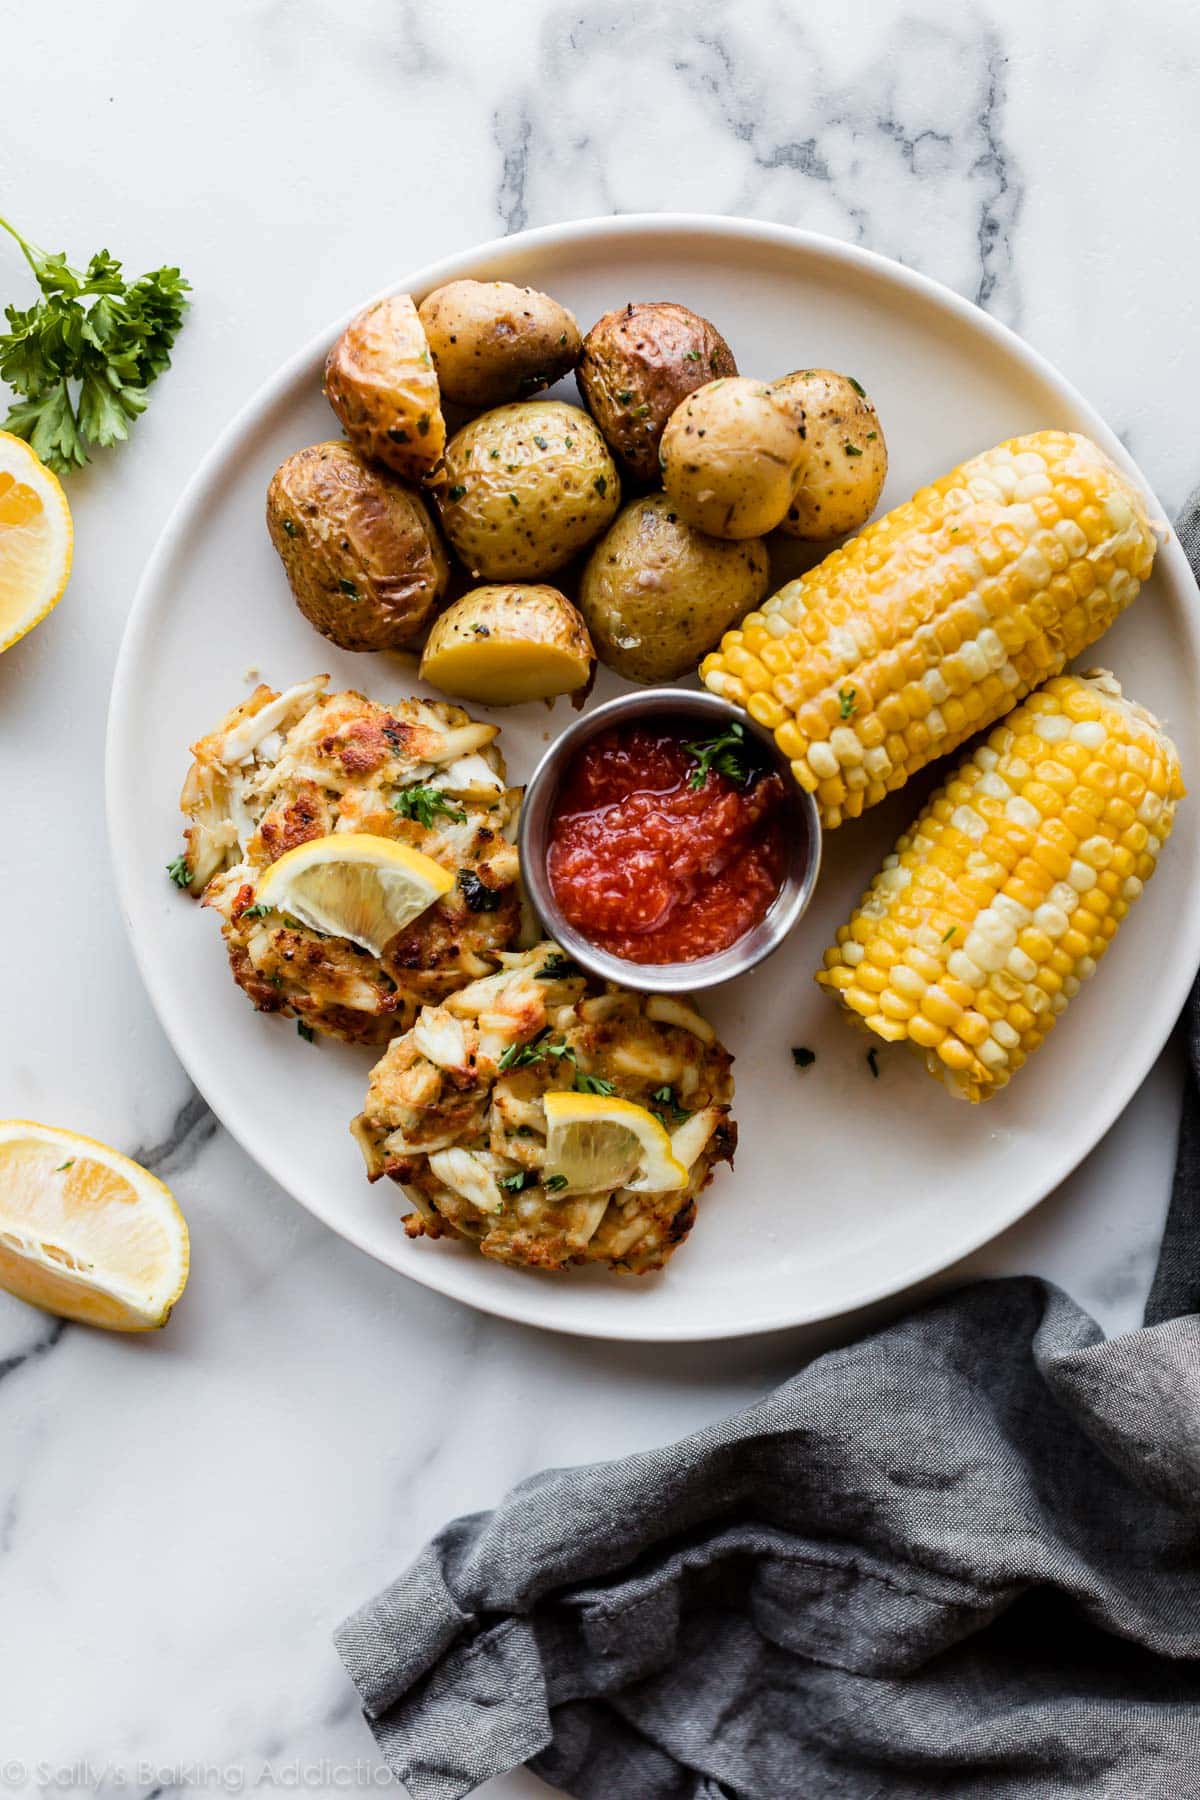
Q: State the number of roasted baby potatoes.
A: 9